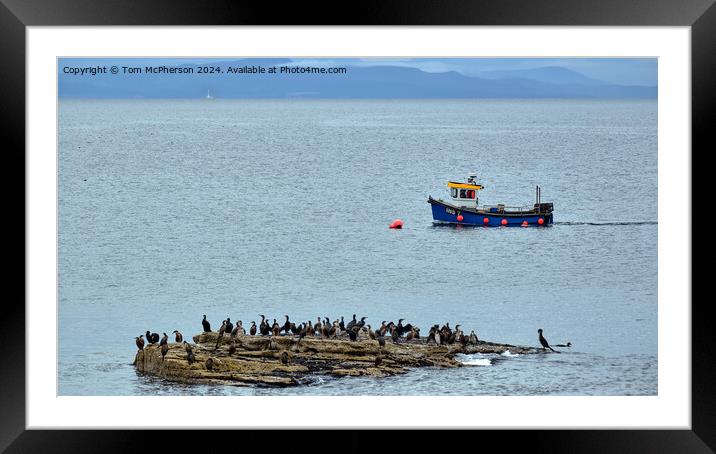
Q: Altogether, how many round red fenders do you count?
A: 5